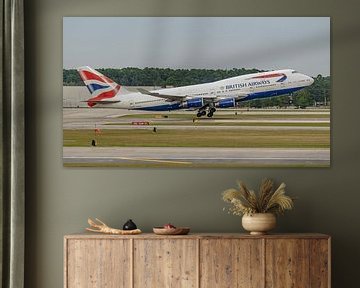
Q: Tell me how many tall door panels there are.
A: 4